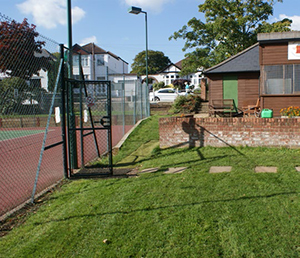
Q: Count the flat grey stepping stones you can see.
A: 5